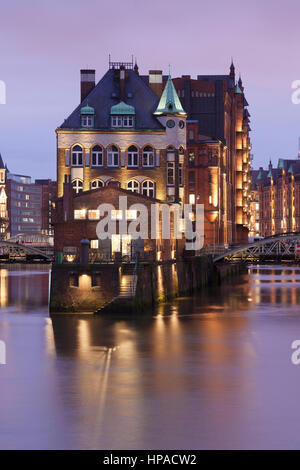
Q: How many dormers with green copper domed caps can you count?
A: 2